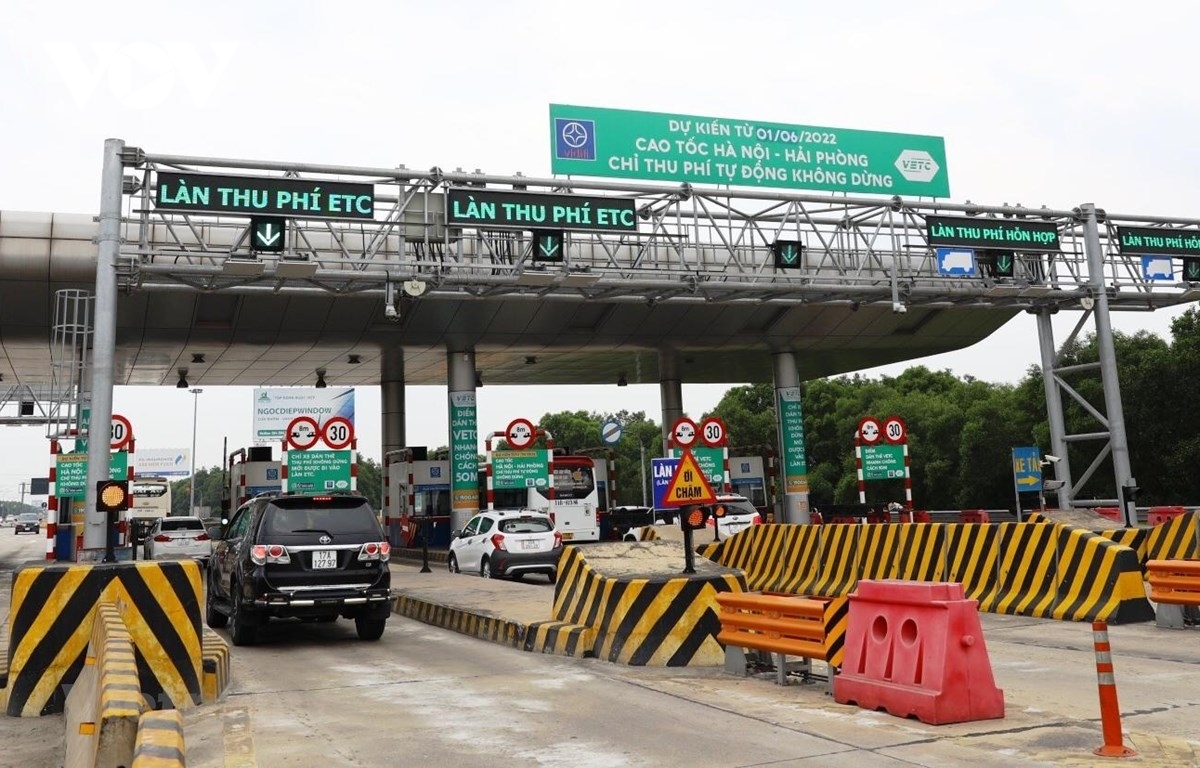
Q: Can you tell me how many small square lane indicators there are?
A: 5